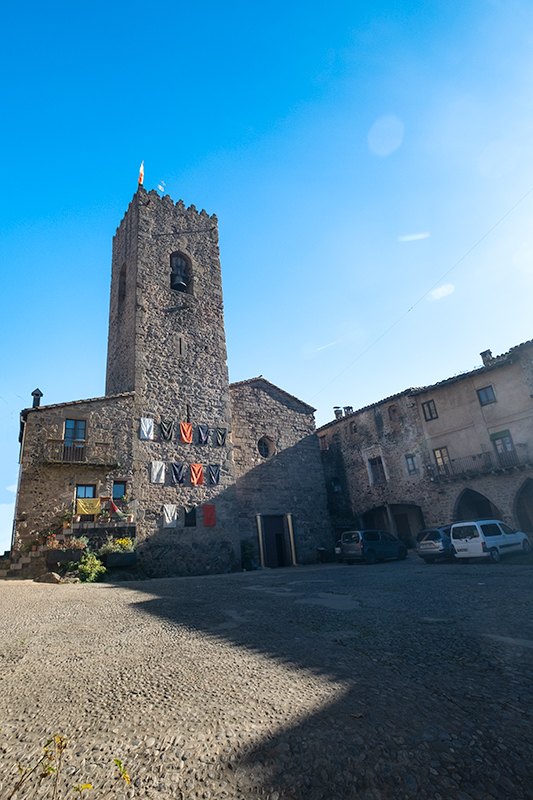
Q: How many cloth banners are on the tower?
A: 12